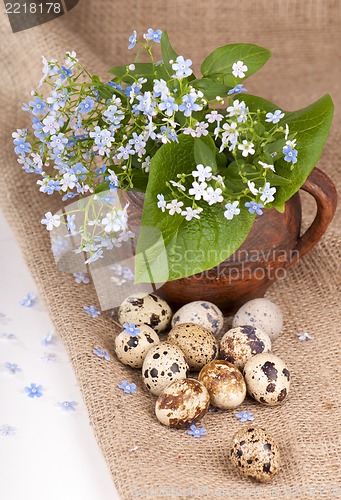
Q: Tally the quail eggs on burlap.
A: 11